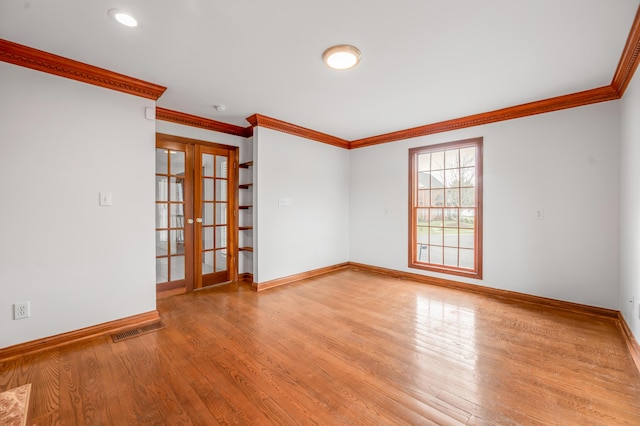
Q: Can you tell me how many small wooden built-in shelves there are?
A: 5